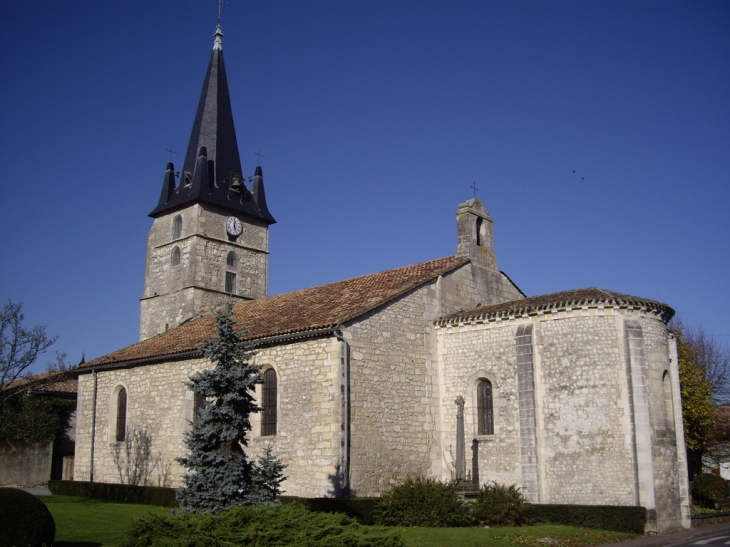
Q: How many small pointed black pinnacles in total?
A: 3